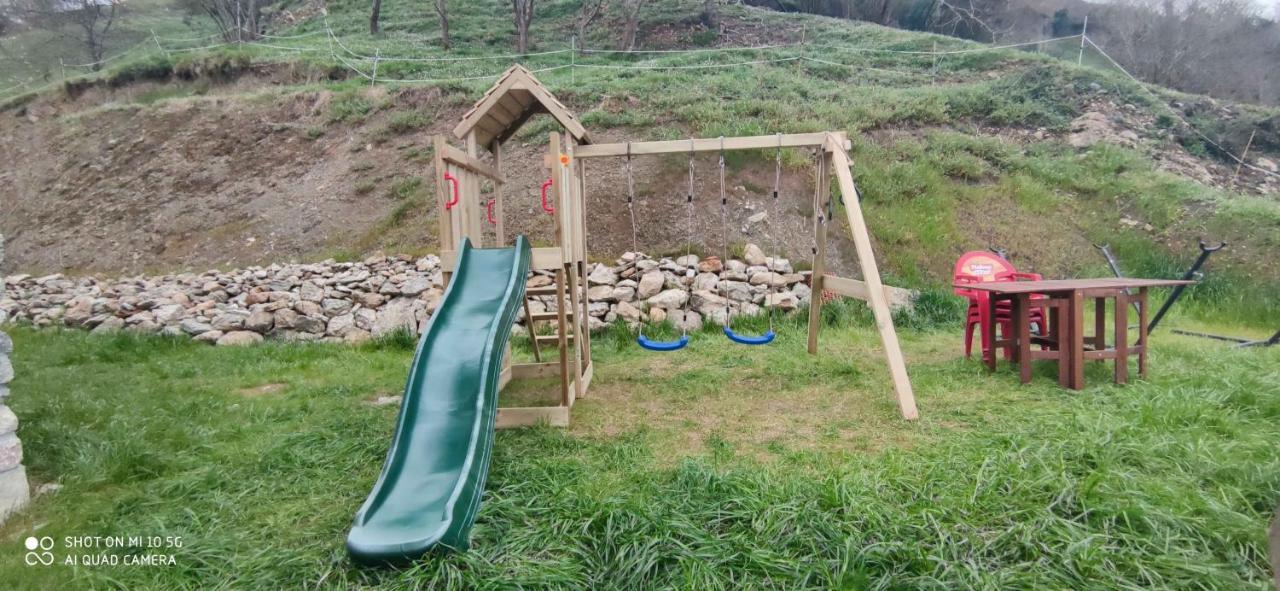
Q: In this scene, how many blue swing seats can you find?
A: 2